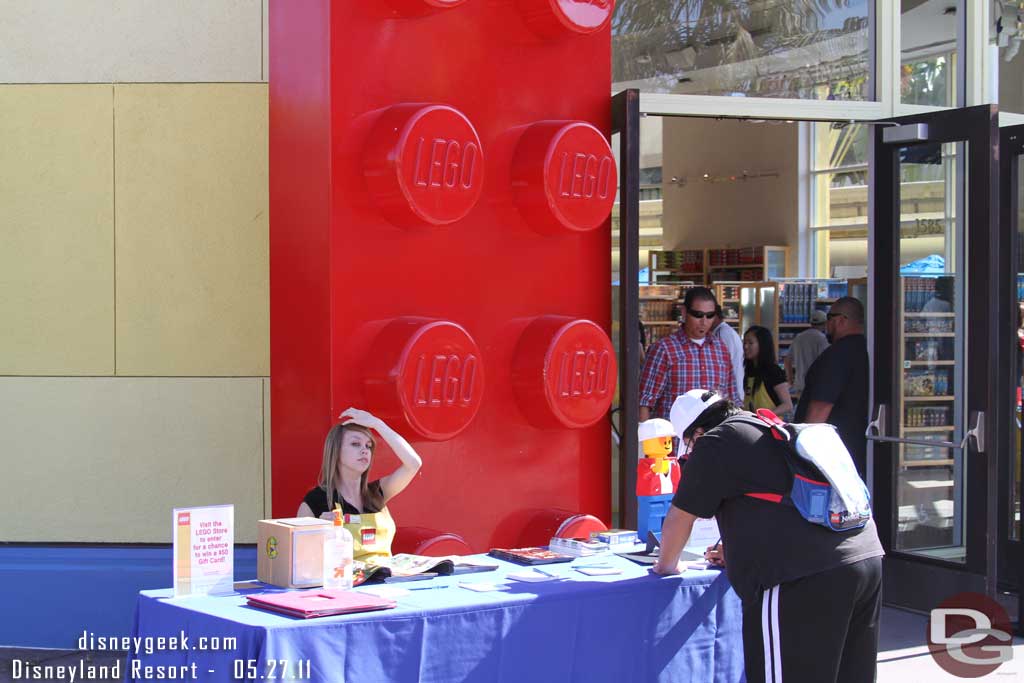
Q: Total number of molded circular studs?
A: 8